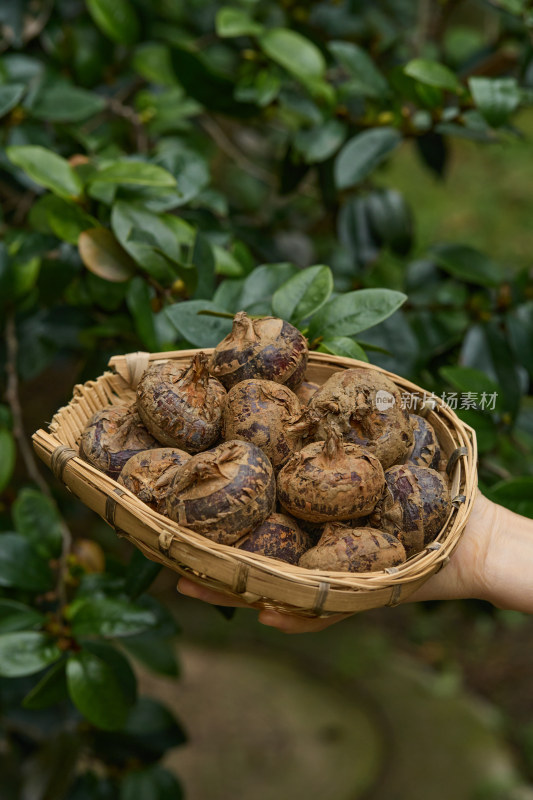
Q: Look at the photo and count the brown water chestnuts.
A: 13